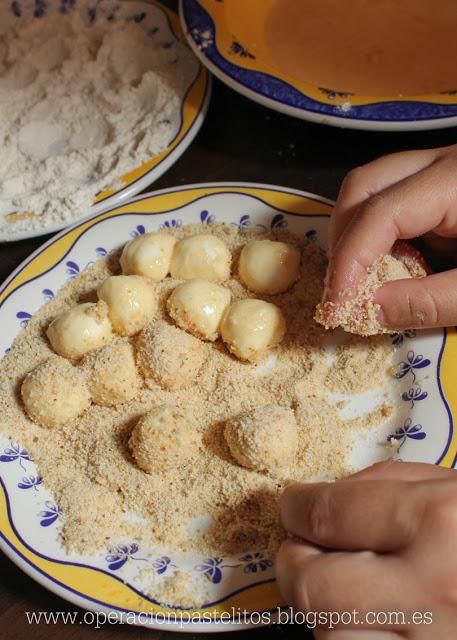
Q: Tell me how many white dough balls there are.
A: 12